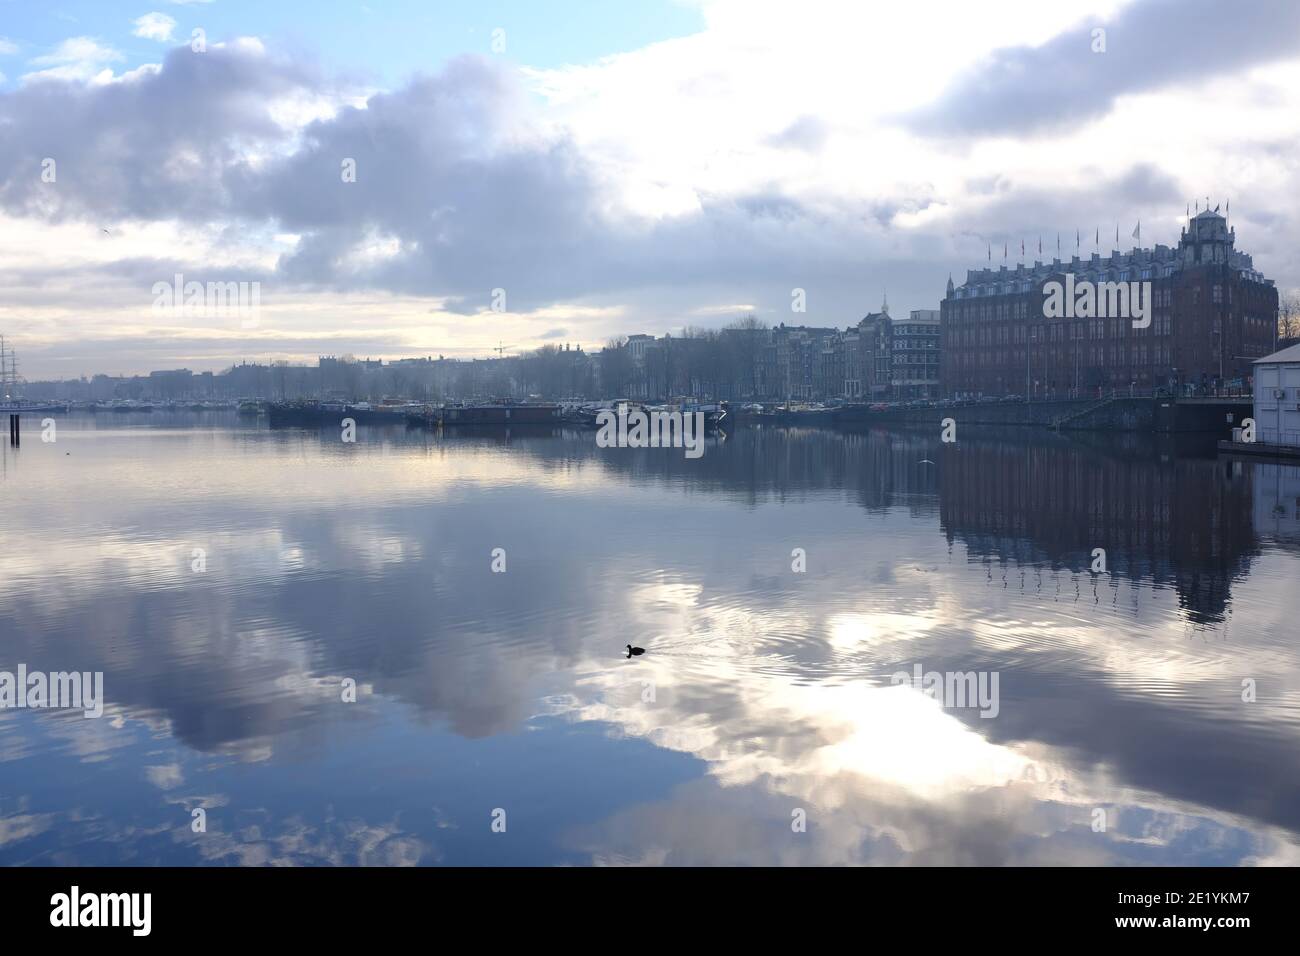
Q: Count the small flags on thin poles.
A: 13